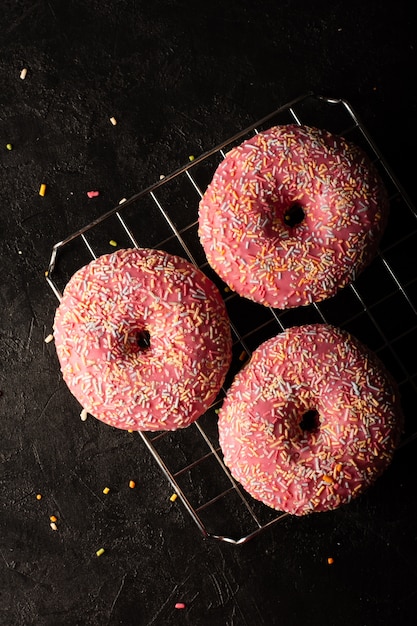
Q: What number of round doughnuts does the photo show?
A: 3